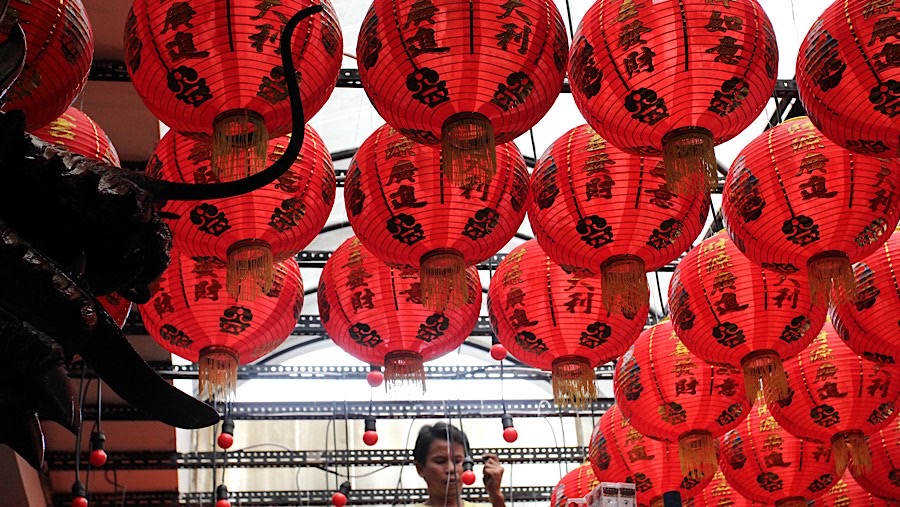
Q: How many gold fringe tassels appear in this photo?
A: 13